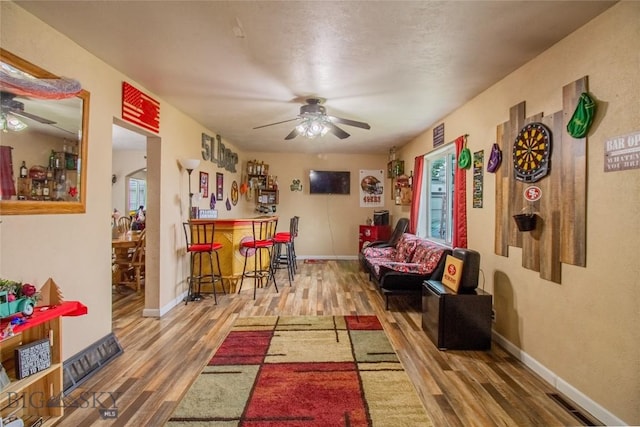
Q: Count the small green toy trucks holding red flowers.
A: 1